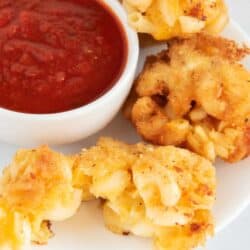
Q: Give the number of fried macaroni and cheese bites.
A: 4